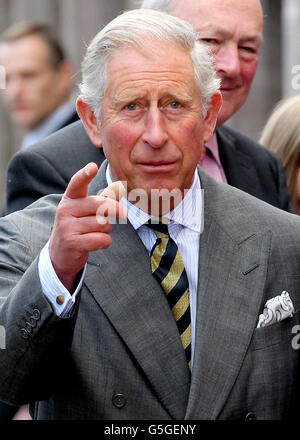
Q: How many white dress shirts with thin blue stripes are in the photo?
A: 1